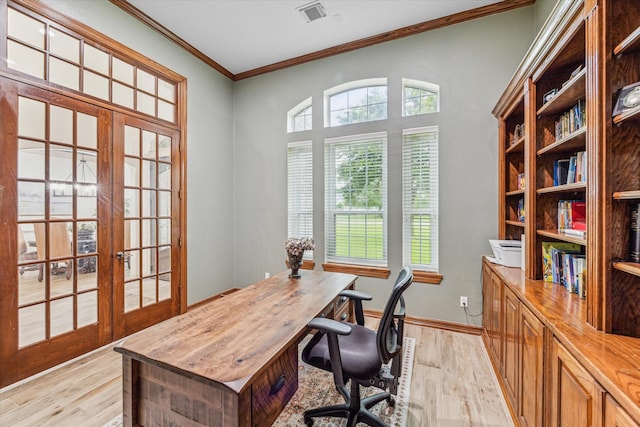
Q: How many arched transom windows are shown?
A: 3